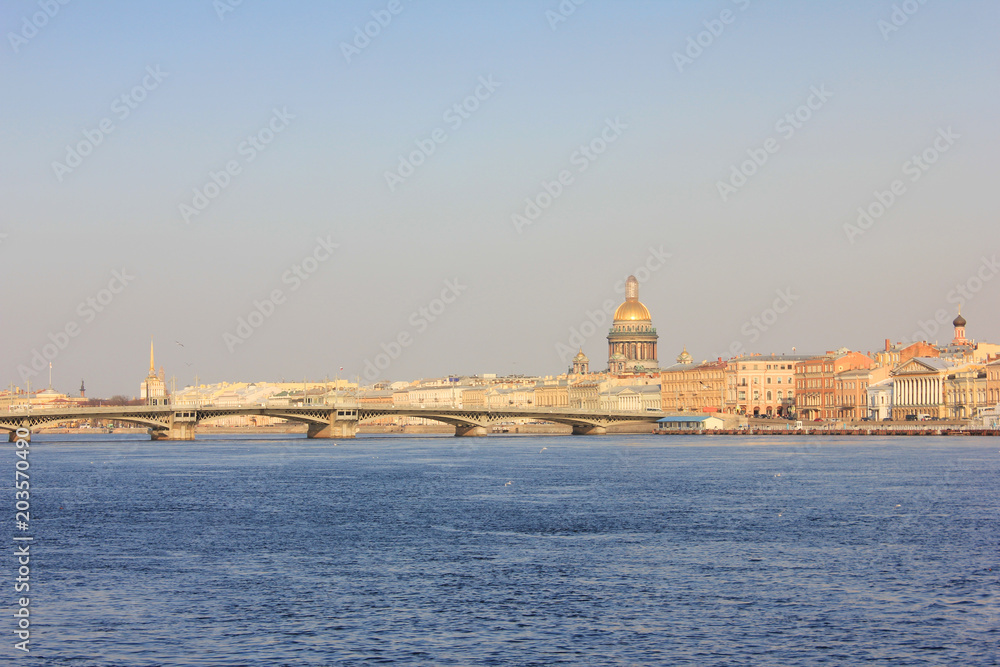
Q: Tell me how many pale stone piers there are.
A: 5